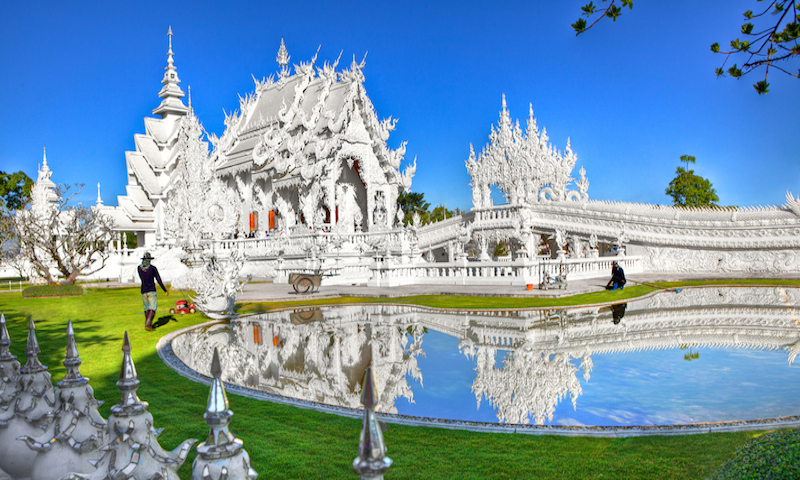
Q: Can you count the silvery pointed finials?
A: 6